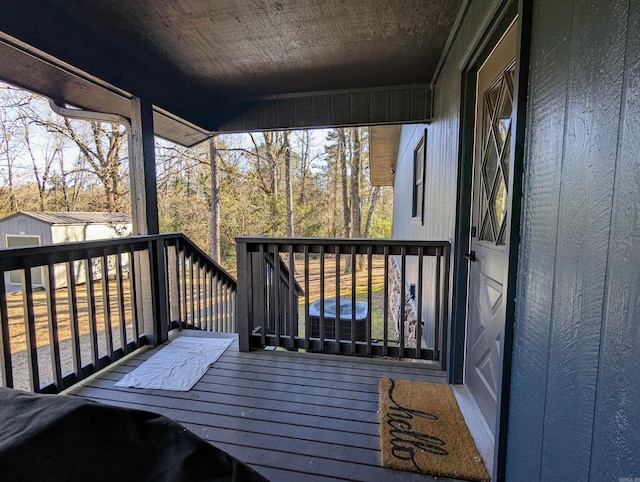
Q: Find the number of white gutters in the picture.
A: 1